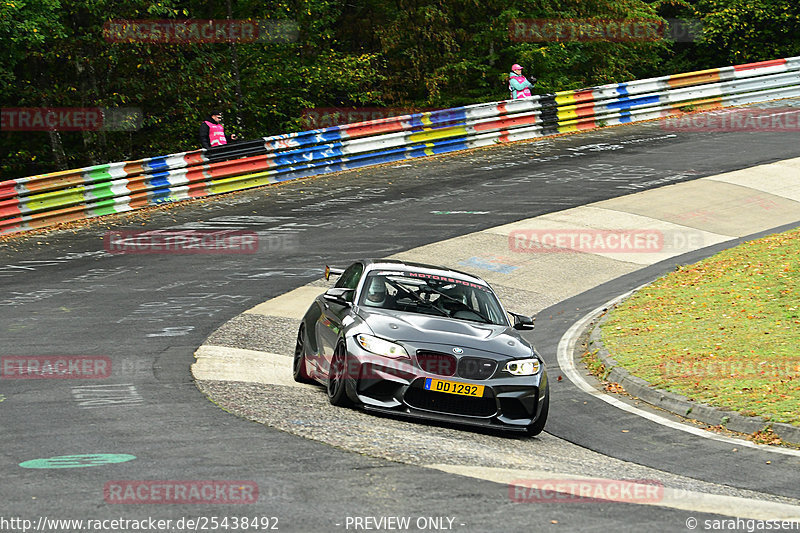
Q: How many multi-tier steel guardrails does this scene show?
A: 1